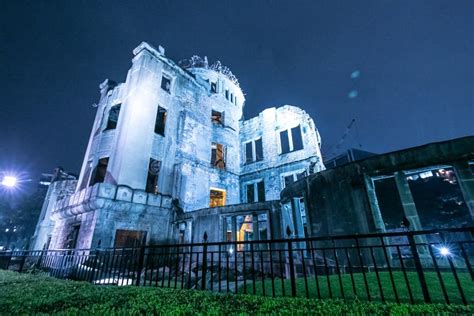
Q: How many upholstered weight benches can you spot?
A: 0